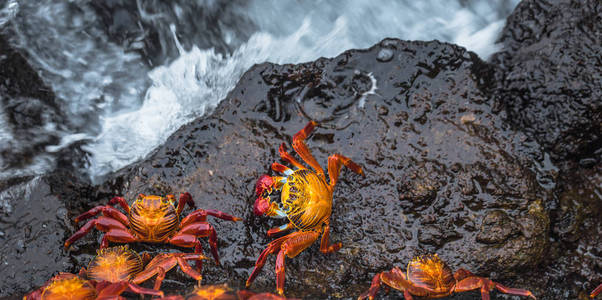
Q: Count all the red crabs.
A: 6